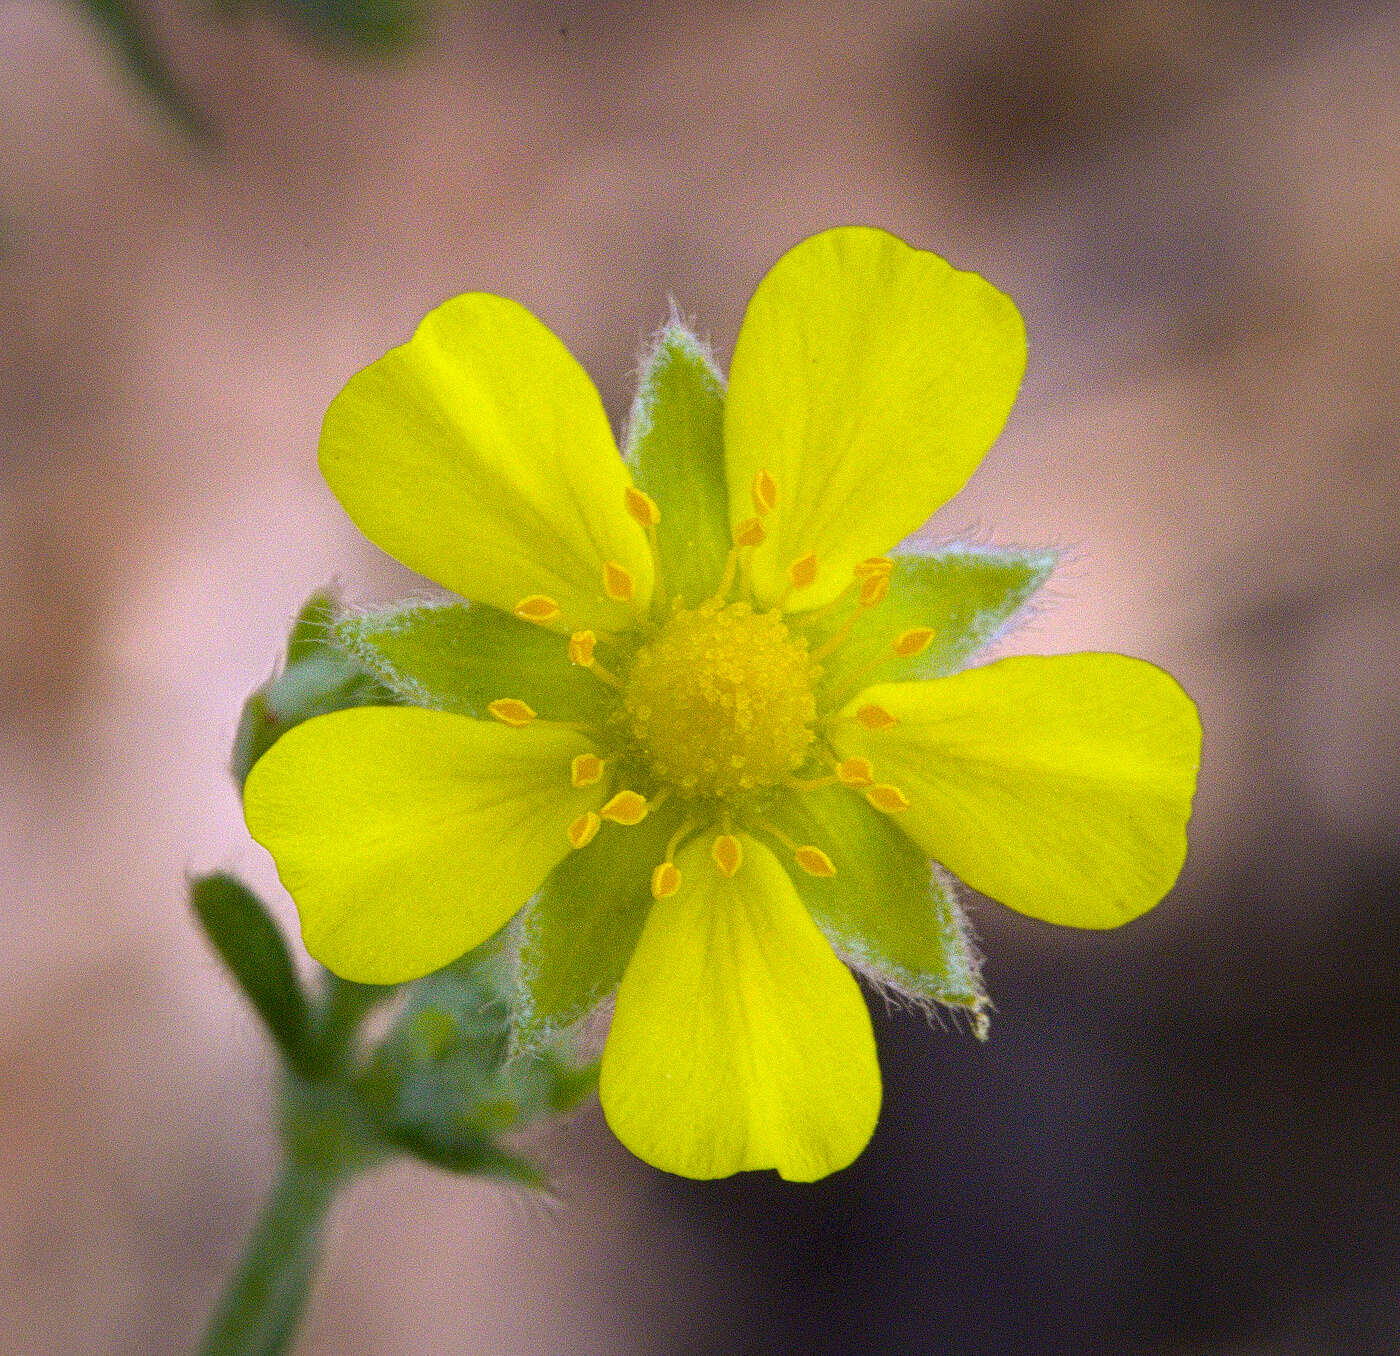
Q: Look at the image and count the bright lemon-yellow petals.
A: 5